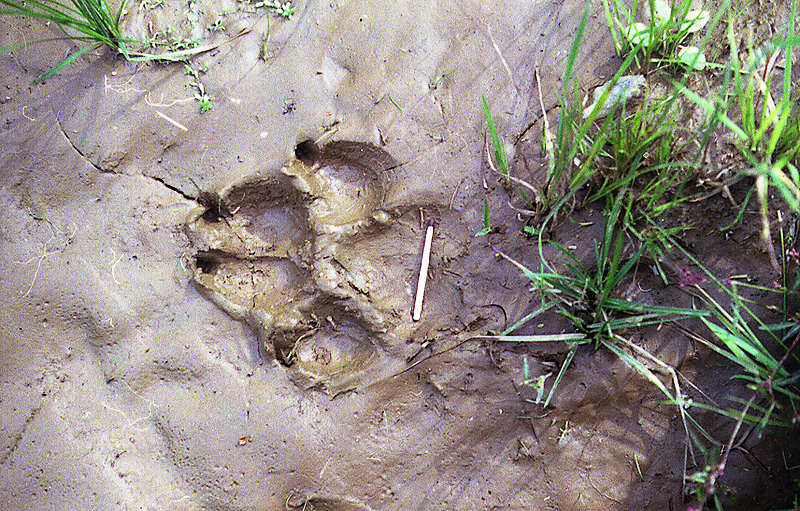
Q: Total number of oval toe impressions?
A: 4